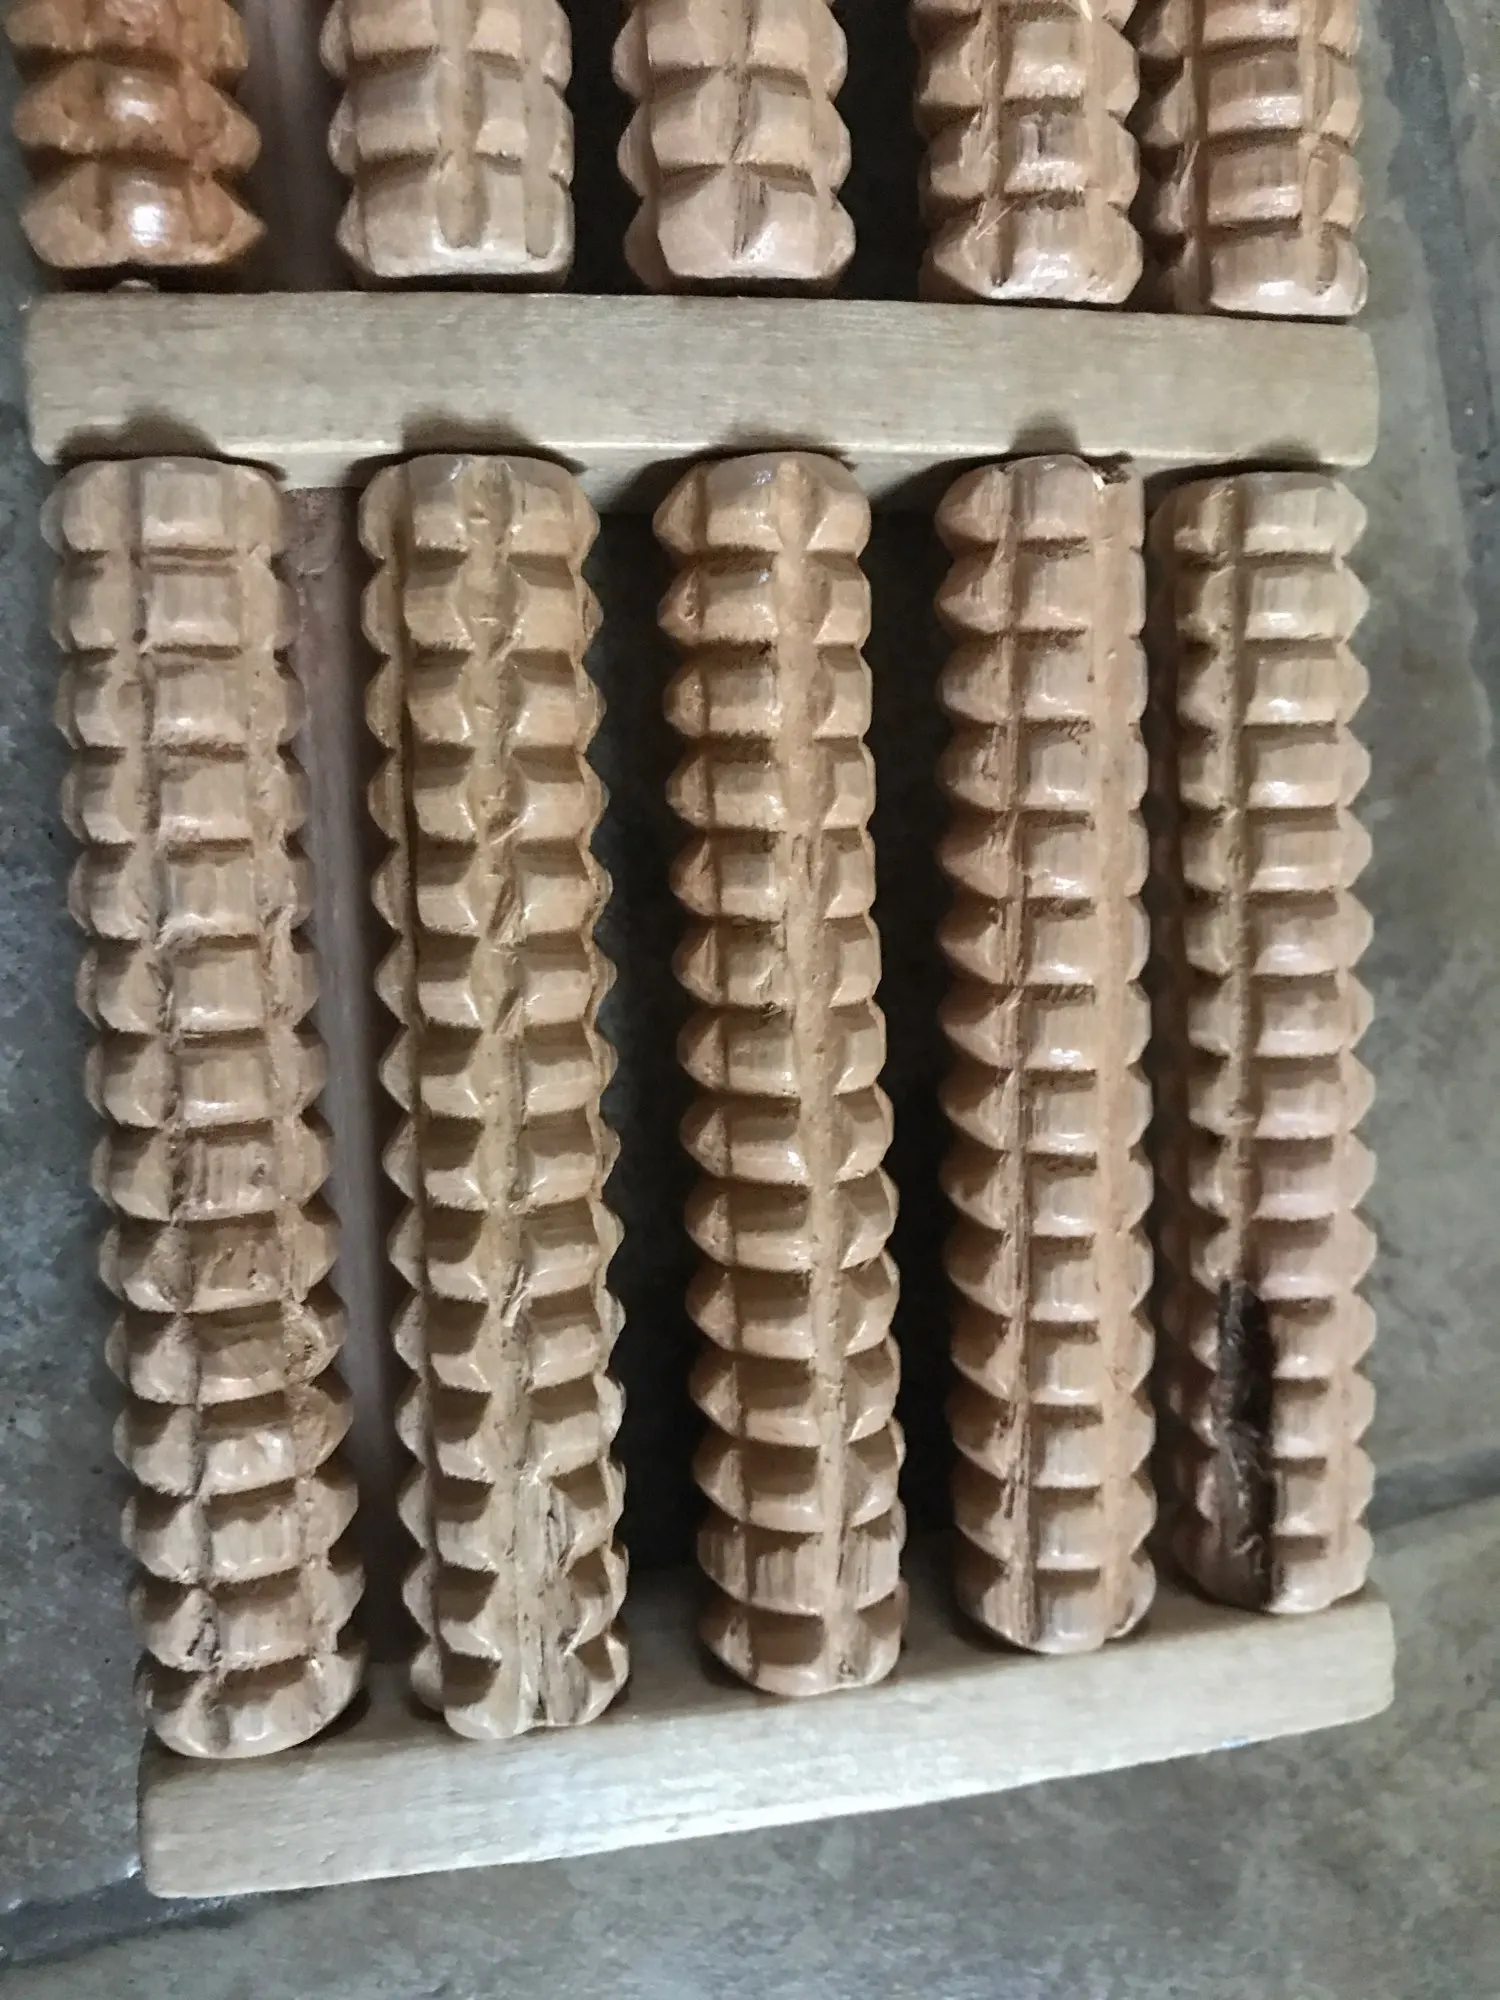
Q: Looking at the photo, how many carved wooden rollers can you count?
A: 10